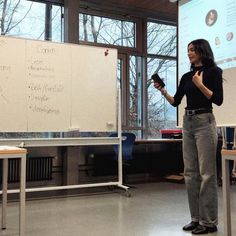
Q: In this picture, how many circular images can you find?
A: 3